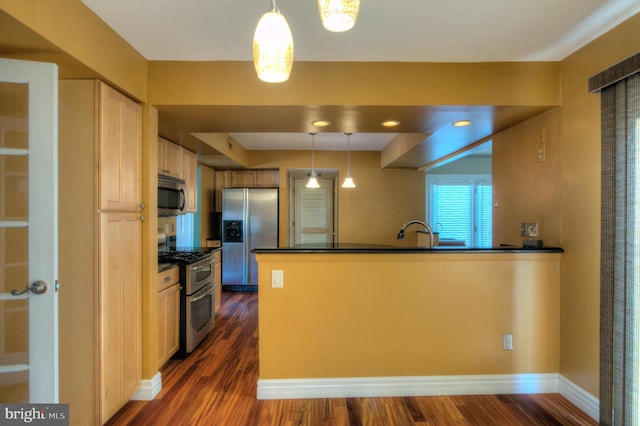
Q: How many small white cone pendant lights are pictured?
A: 2